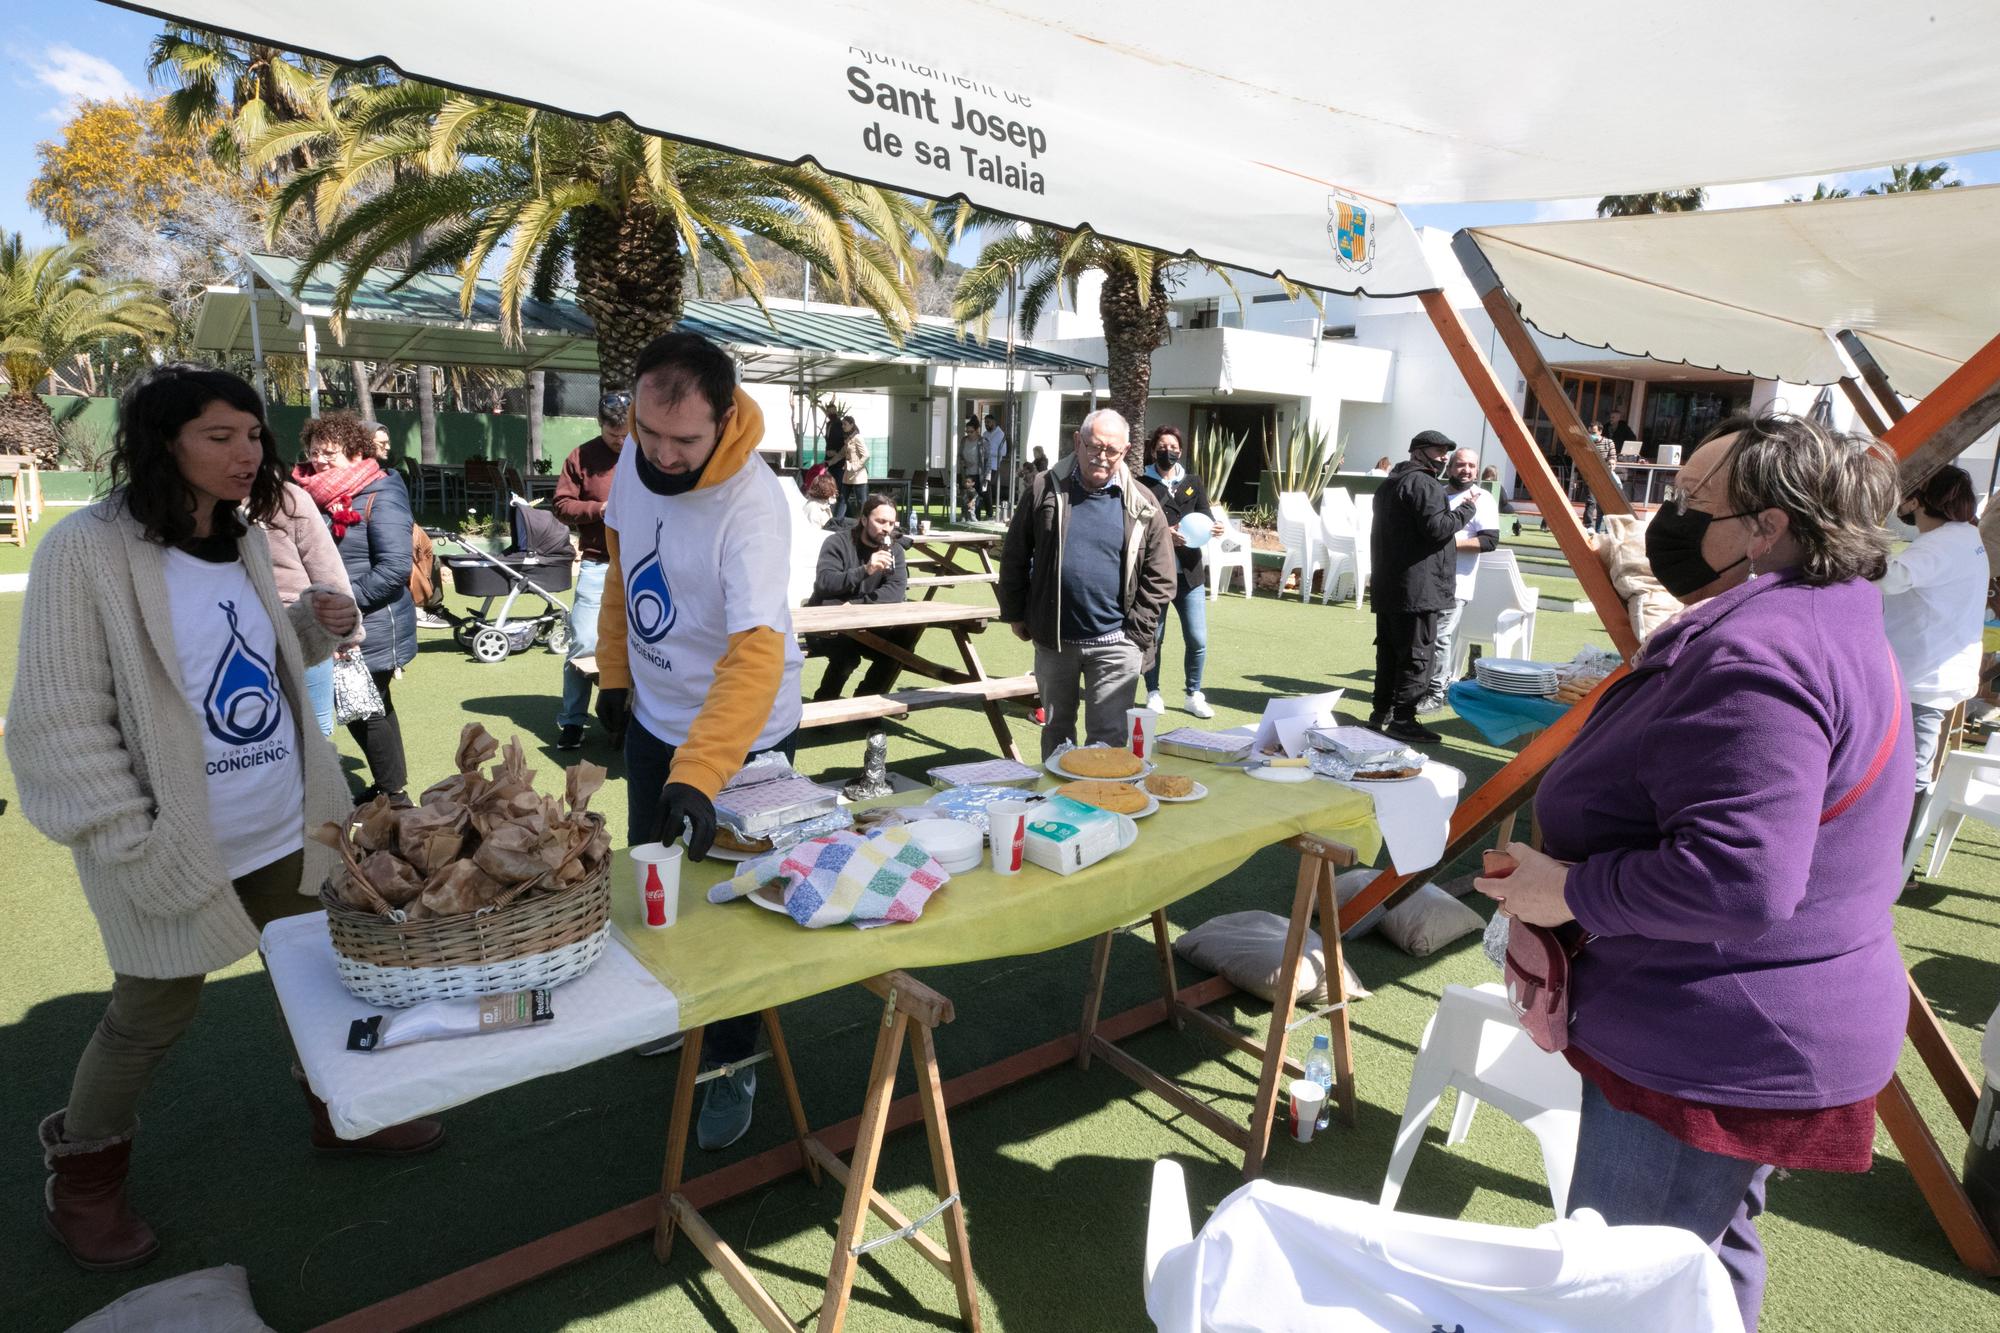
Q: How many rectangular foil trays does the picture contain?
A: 4